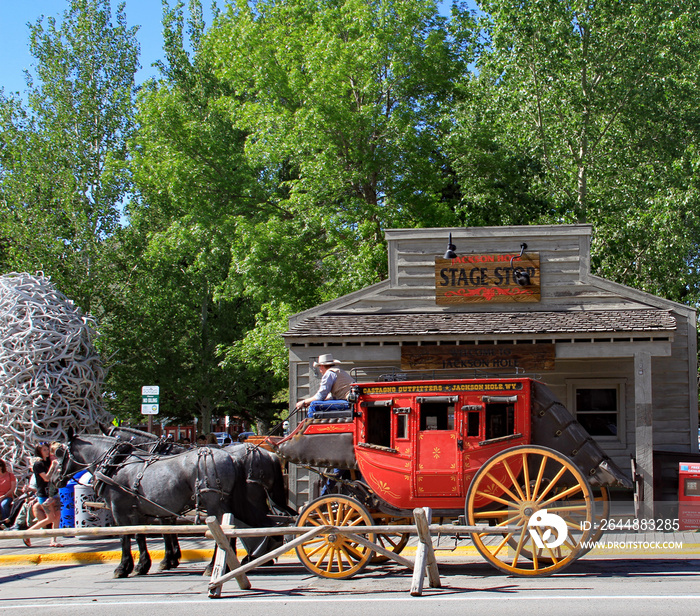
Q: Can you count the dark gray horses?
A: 2